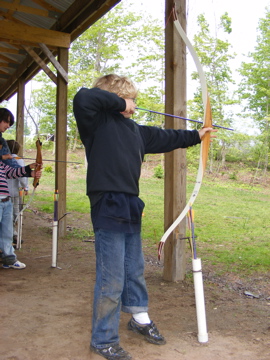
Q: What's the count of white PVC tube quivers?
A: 3